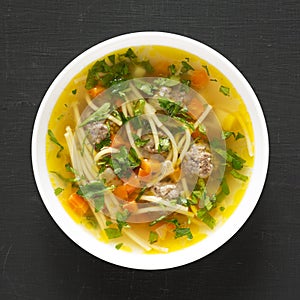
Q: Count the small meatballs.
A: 5